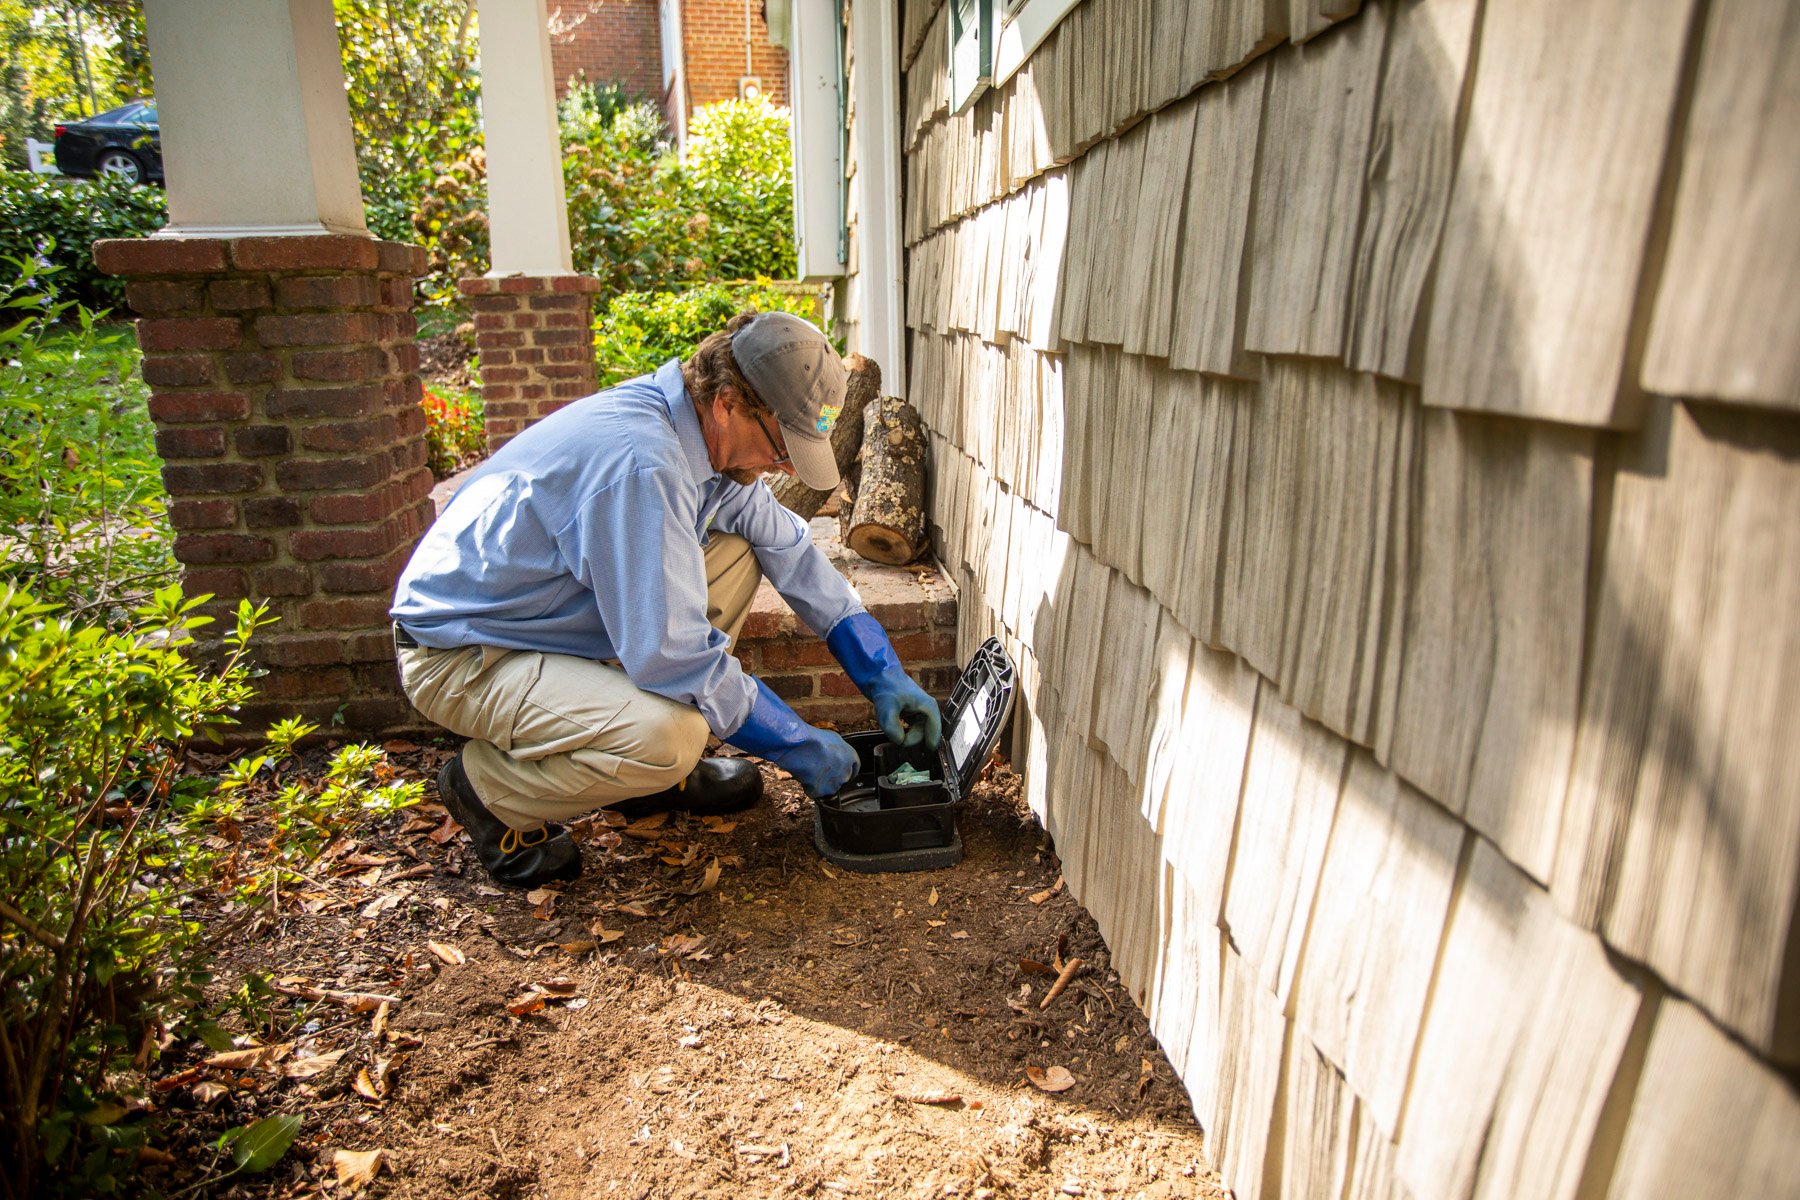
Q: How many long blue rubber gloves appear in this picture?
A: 2